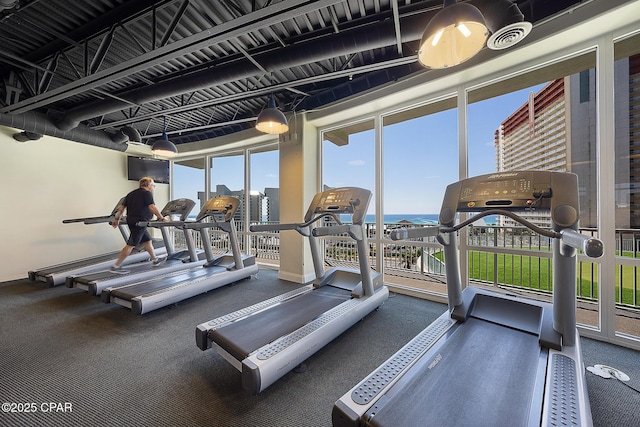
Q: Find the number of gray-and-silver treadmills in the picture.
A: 5